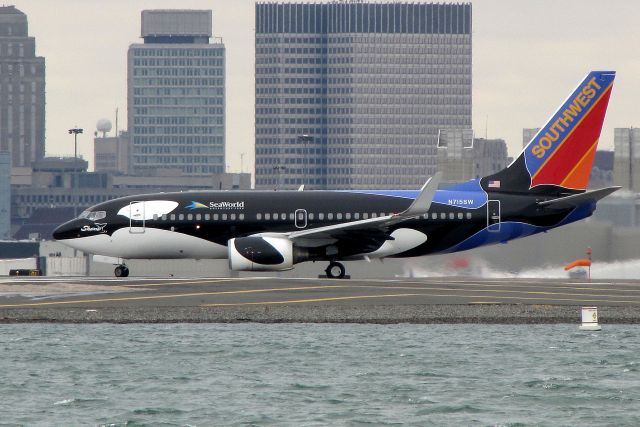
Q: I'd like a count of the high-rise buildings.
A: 3